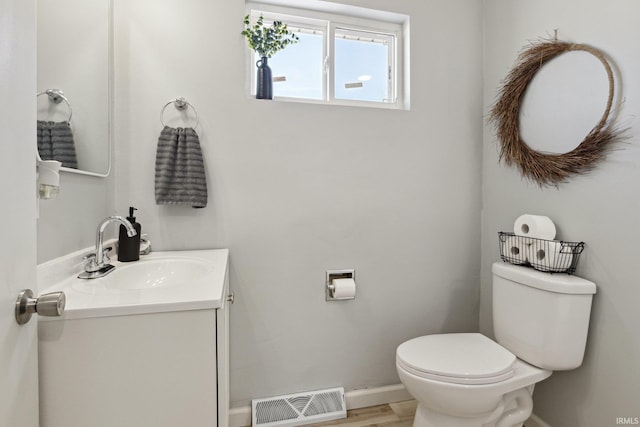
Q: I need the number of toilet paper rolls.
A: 4